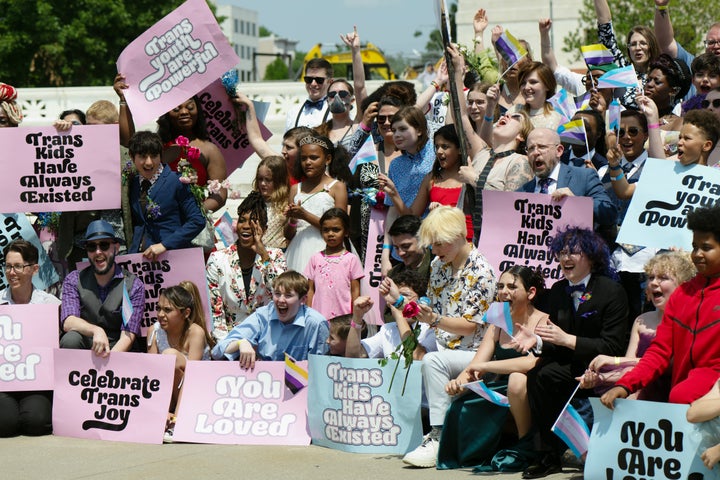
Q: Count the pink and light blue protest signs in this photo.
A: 13